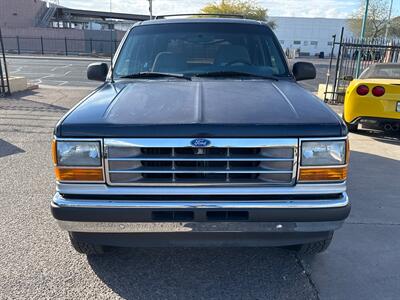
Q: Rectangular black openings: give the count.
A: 2